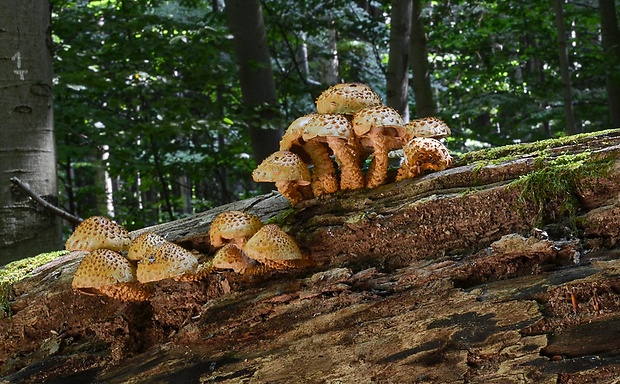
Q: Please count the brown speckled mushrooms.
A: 14